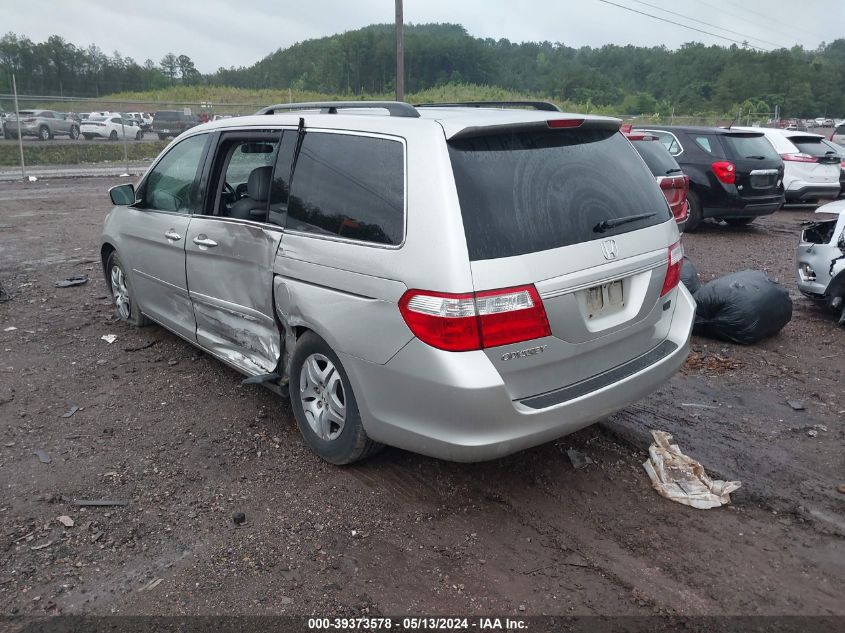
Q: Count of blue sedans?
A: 0